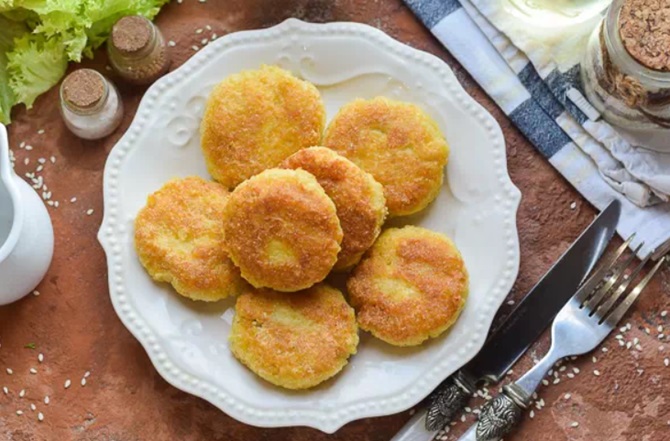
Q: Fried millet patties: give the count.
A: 7